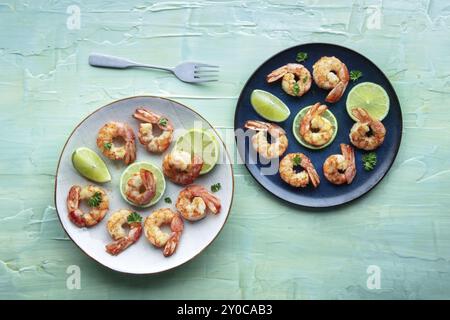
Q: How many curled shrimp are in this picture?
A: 15